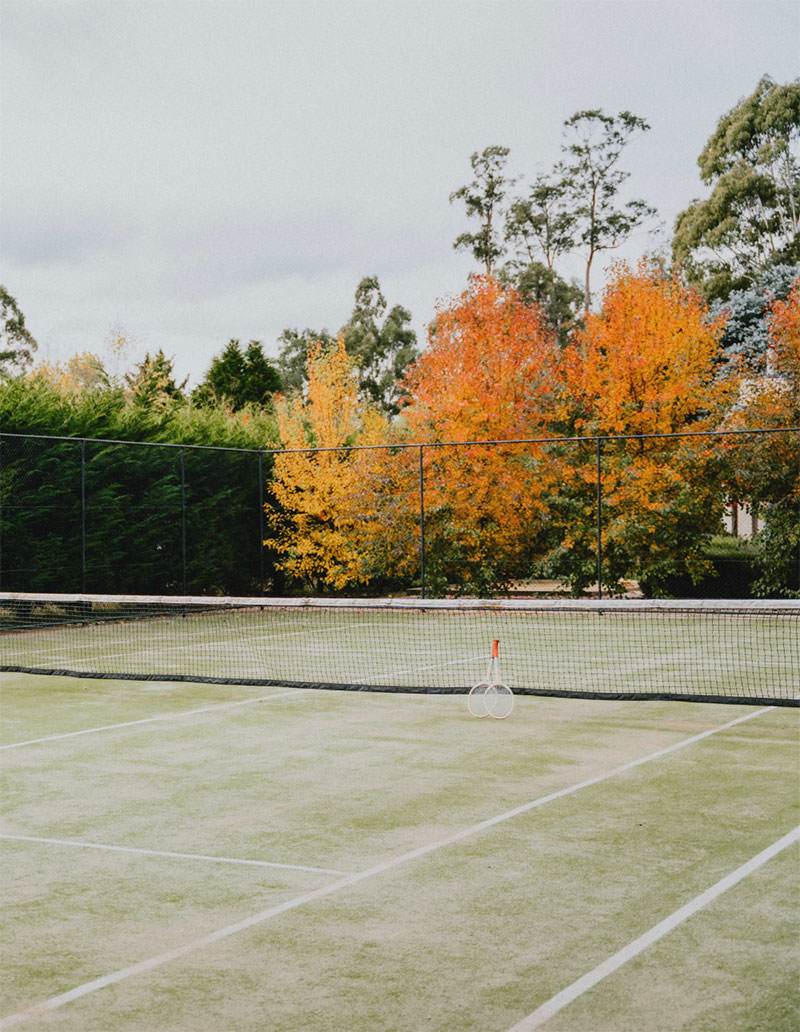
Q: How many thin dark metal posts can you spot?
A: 5